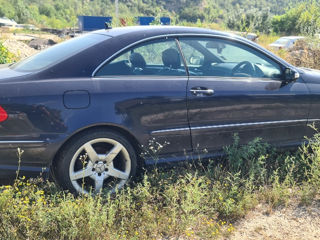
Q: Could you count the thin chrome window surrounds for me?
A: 1